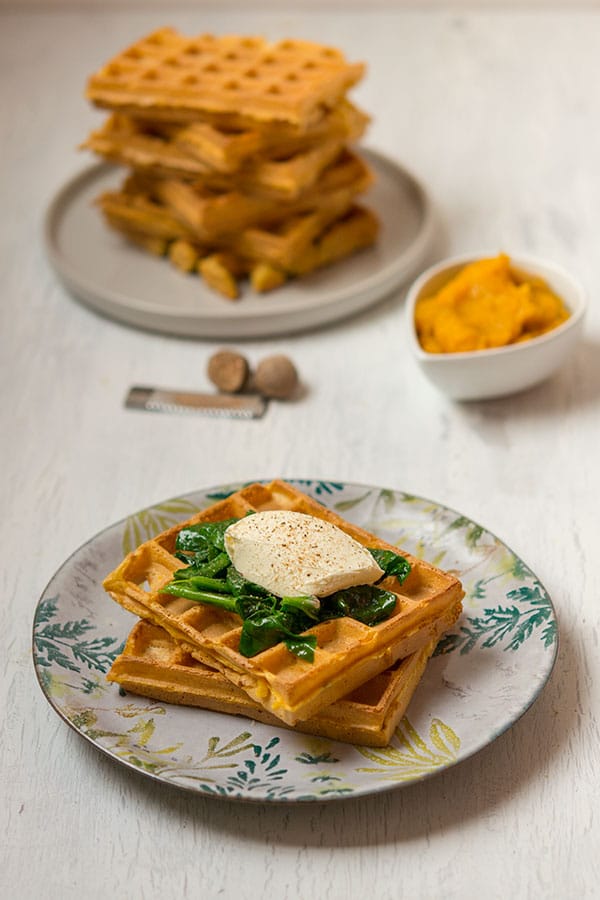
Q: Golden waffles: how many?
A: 8